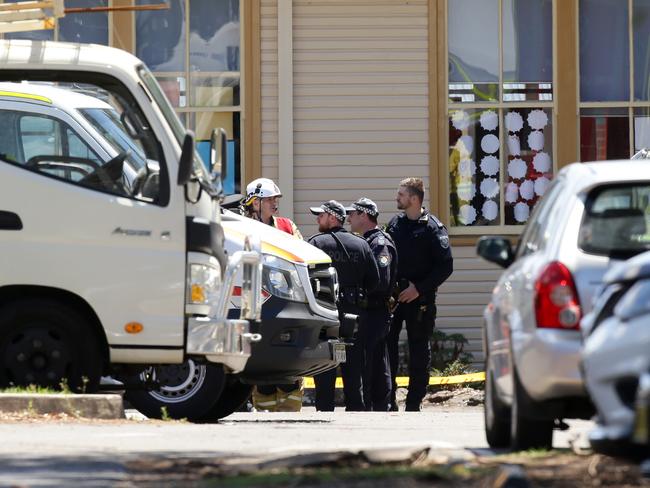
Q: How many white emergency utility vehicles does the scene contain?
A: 2